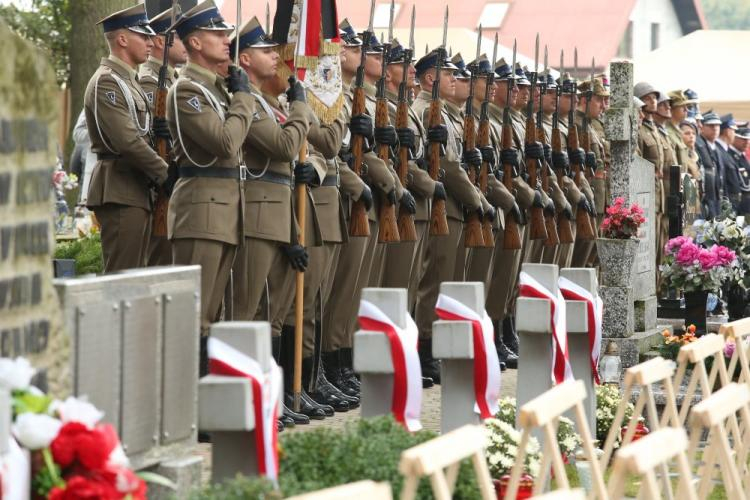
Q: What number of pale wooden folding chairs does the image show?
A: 9